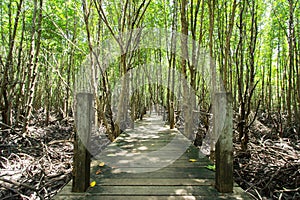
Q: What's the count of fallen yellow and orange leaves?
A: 4